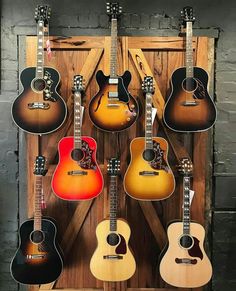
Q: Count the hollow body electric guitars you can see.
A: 1